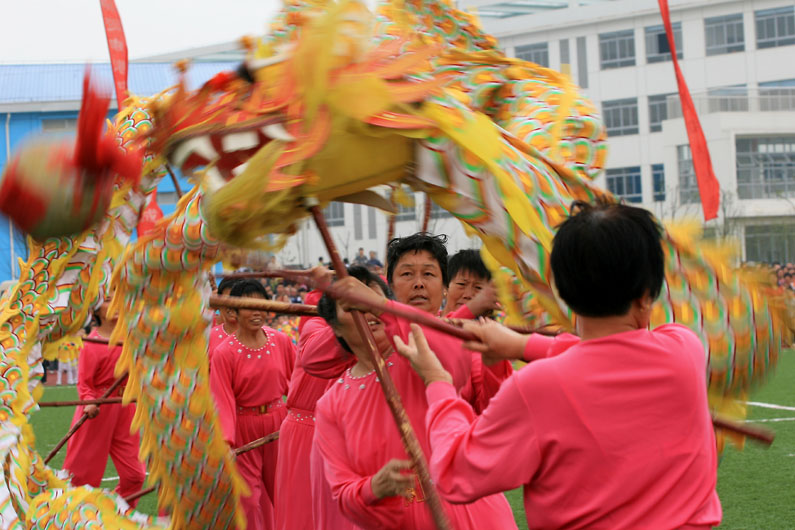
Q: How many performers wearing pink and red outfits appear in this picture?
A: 8